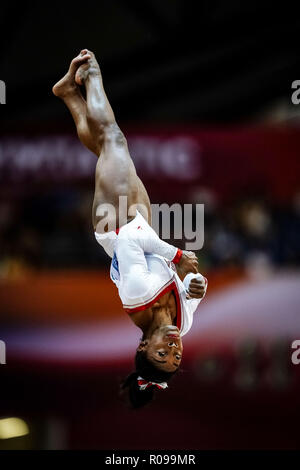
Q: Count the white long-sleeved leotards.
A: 1